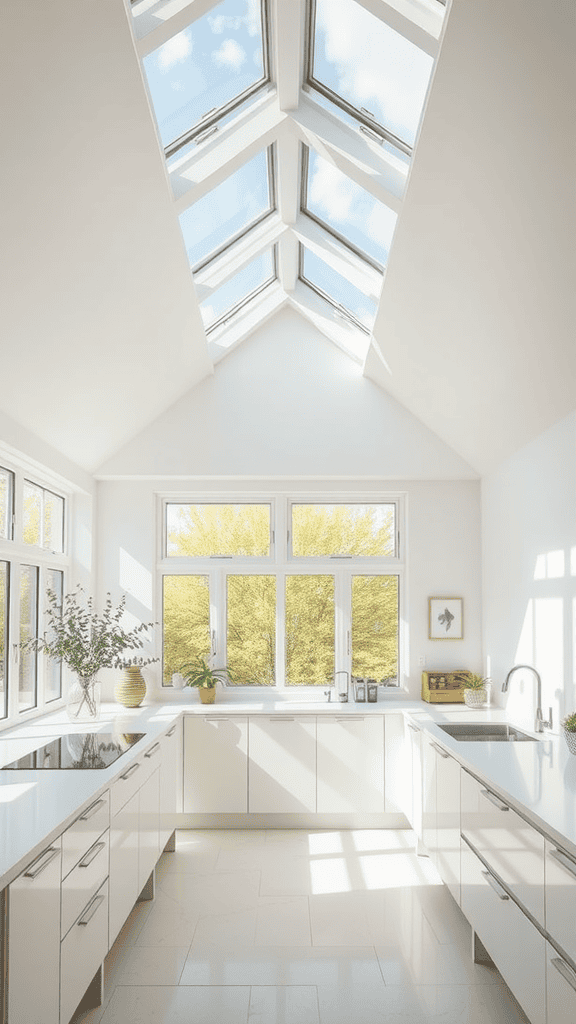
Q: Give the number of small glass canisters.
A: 2